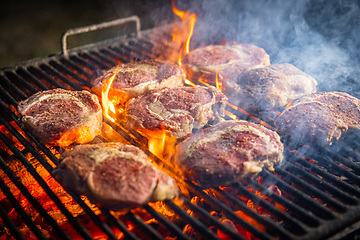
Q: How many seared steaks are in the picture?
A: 8